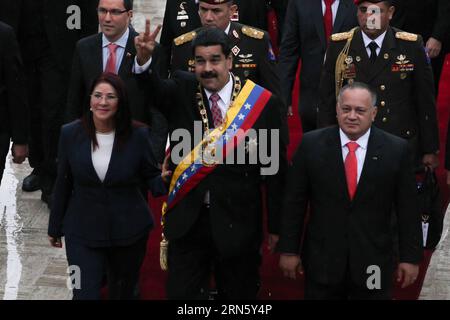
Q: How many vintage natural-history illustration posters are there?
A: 0